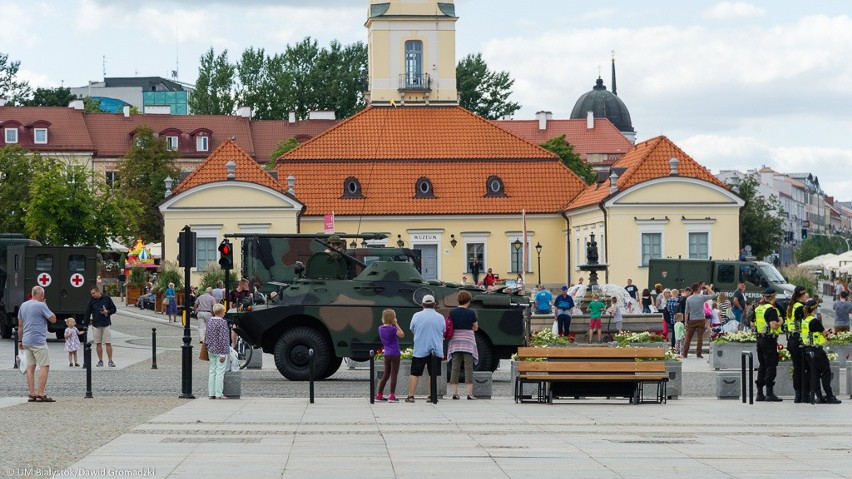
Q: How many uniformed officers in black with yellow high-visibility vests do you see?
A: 3